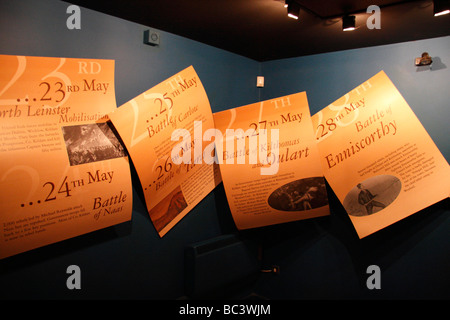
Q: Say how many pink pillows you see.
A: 0